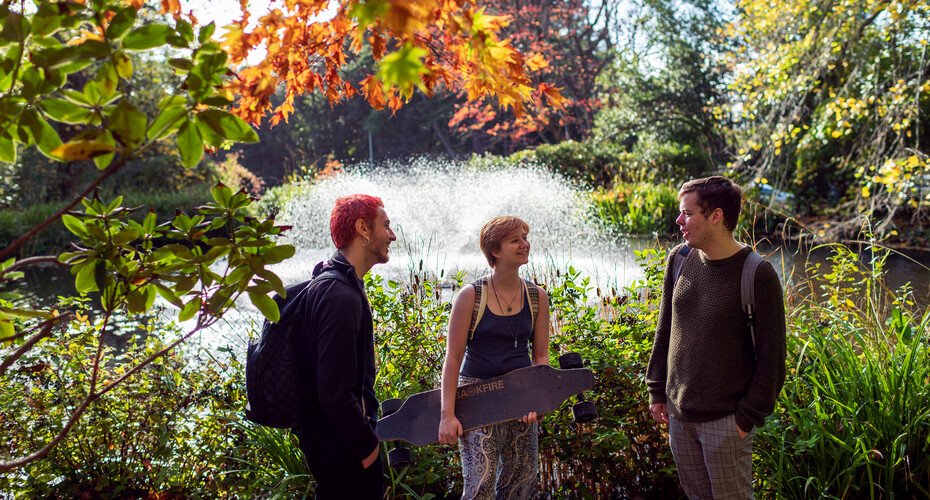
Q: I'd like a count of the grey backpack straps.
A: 2